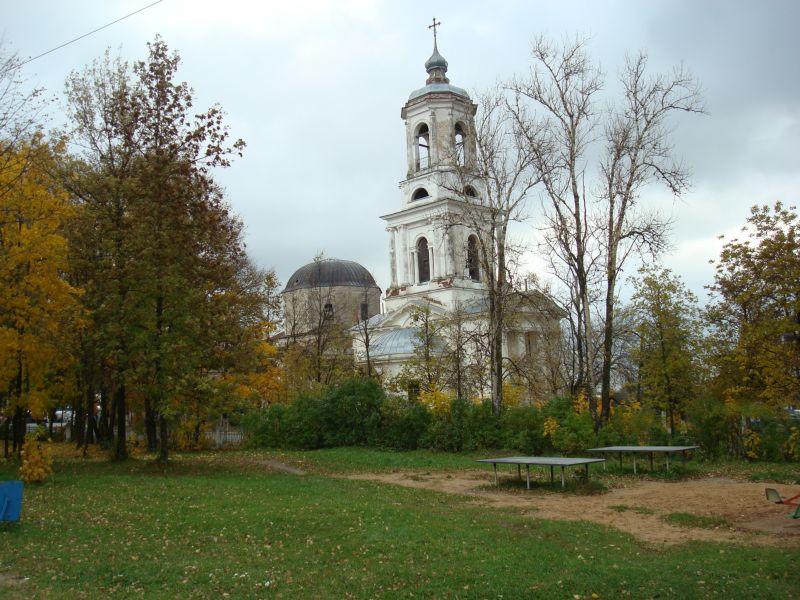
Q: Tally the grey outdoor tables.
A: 2